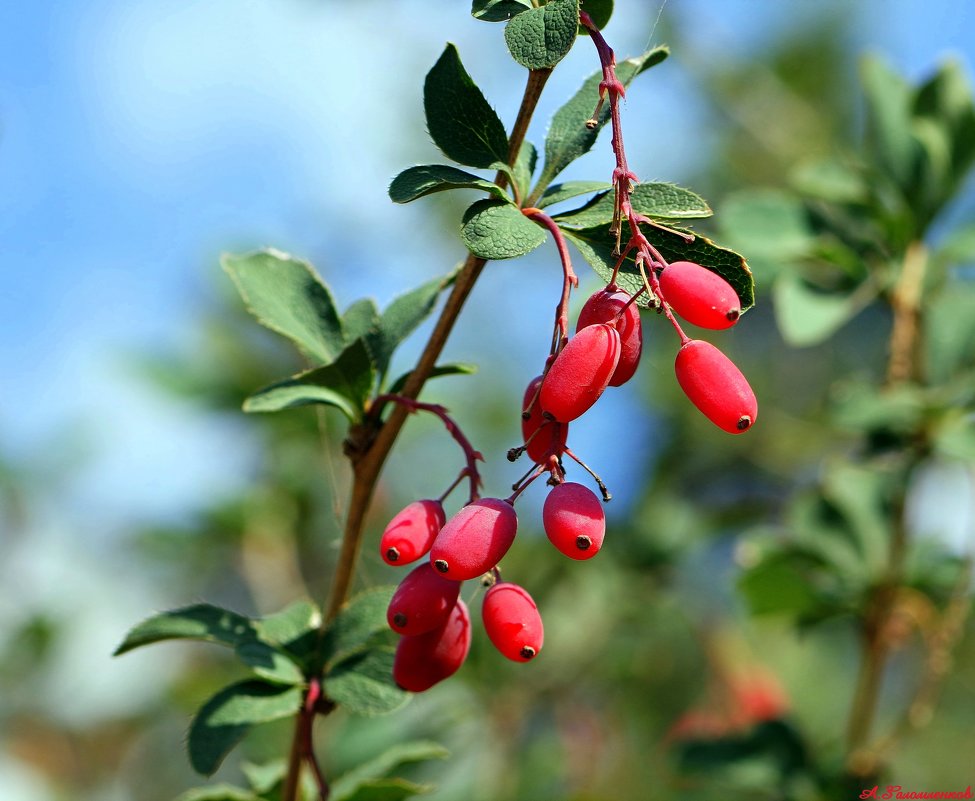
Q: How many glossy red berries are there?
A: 11